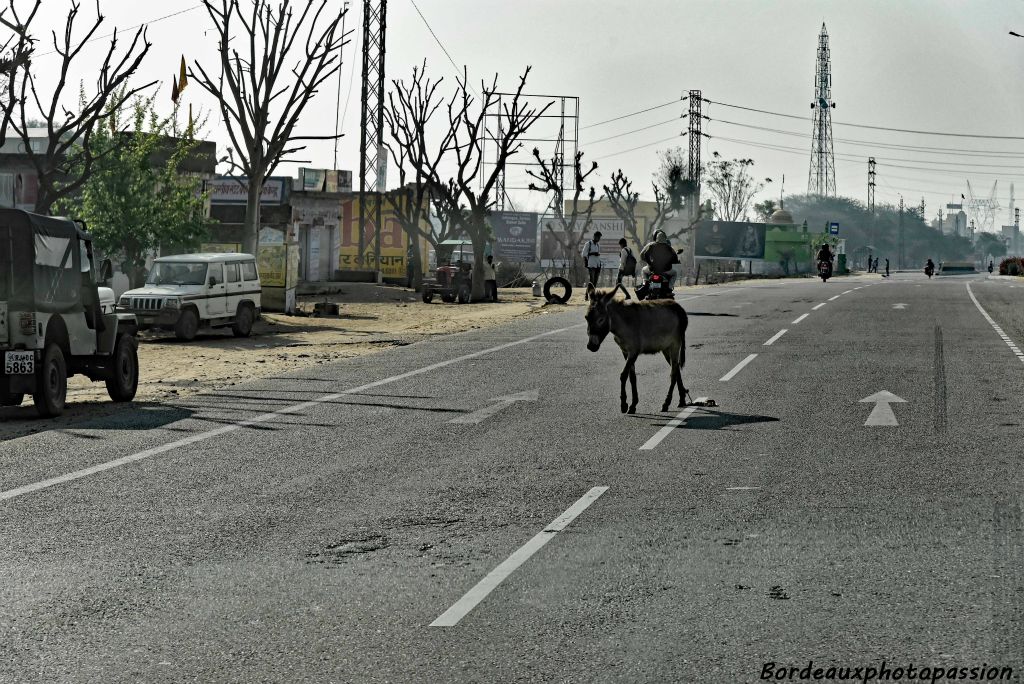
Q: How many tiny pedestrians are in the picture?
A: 3